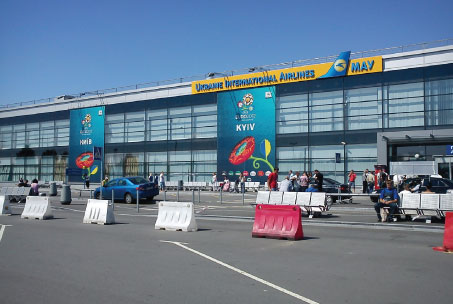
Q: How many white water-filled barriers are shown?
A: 4